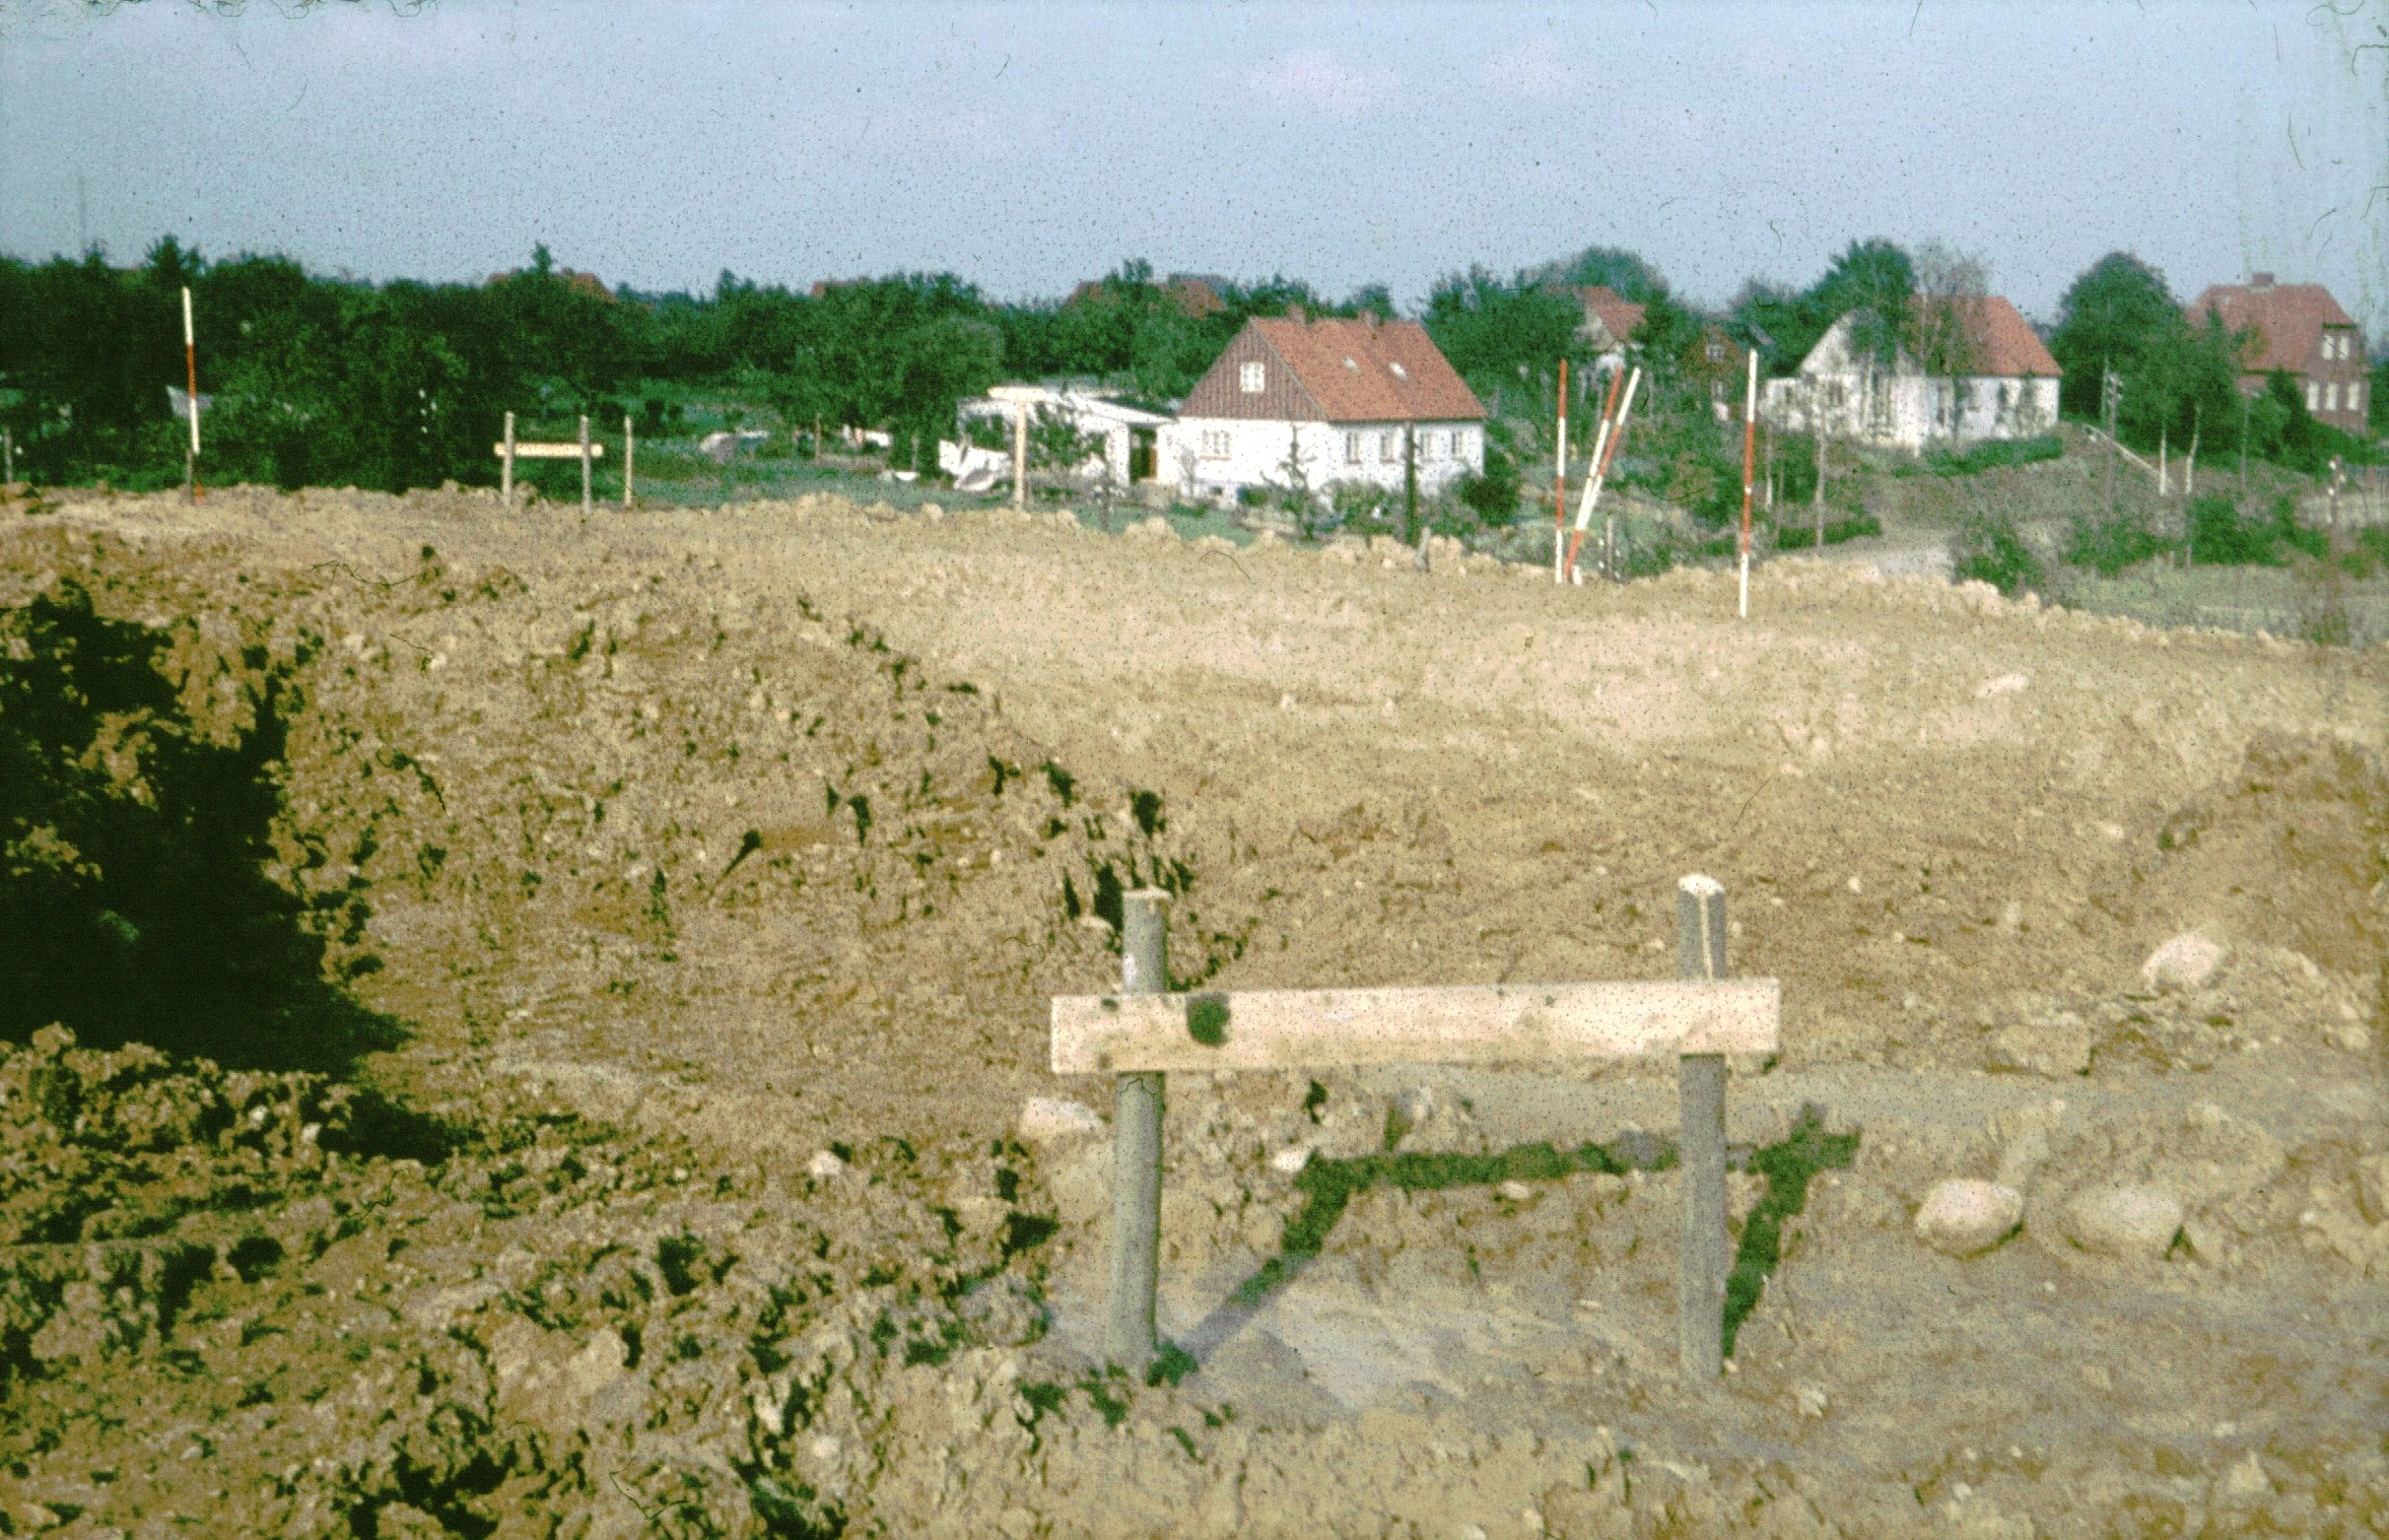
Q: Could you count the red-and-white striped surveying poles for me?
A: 5